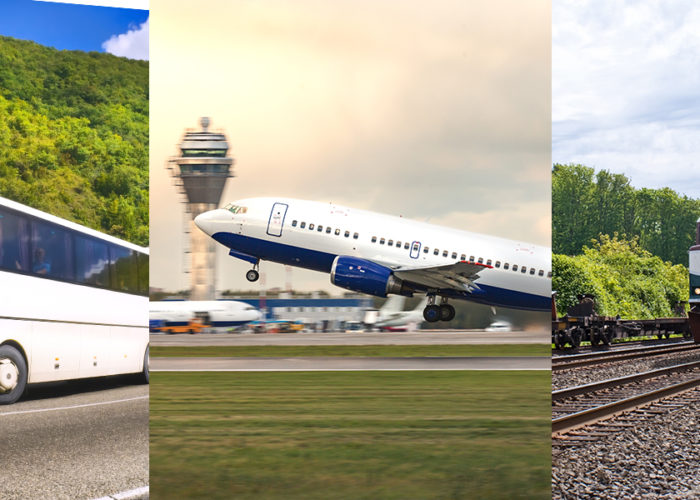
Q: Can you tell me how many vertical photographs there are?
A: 3